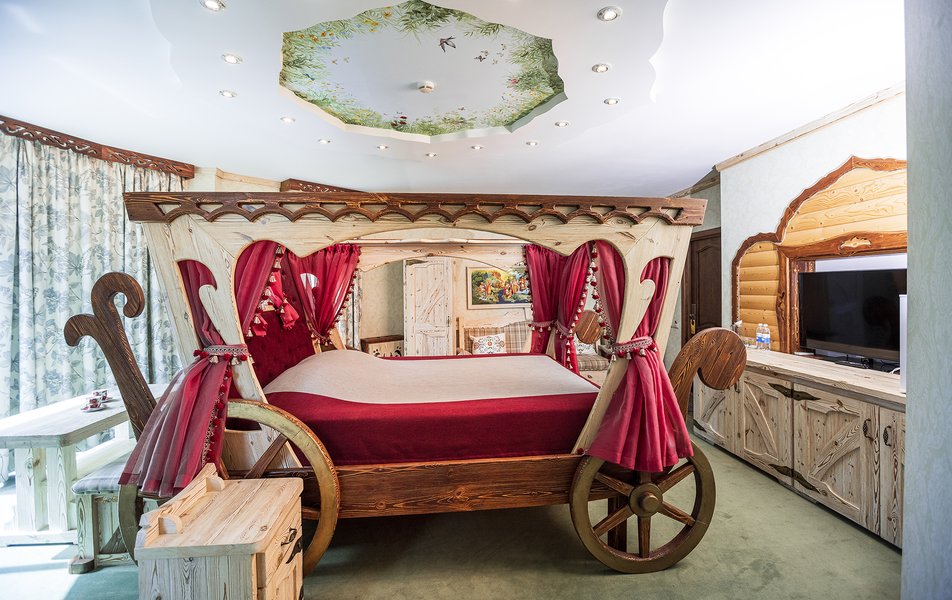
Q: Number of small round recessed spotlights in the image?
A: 13